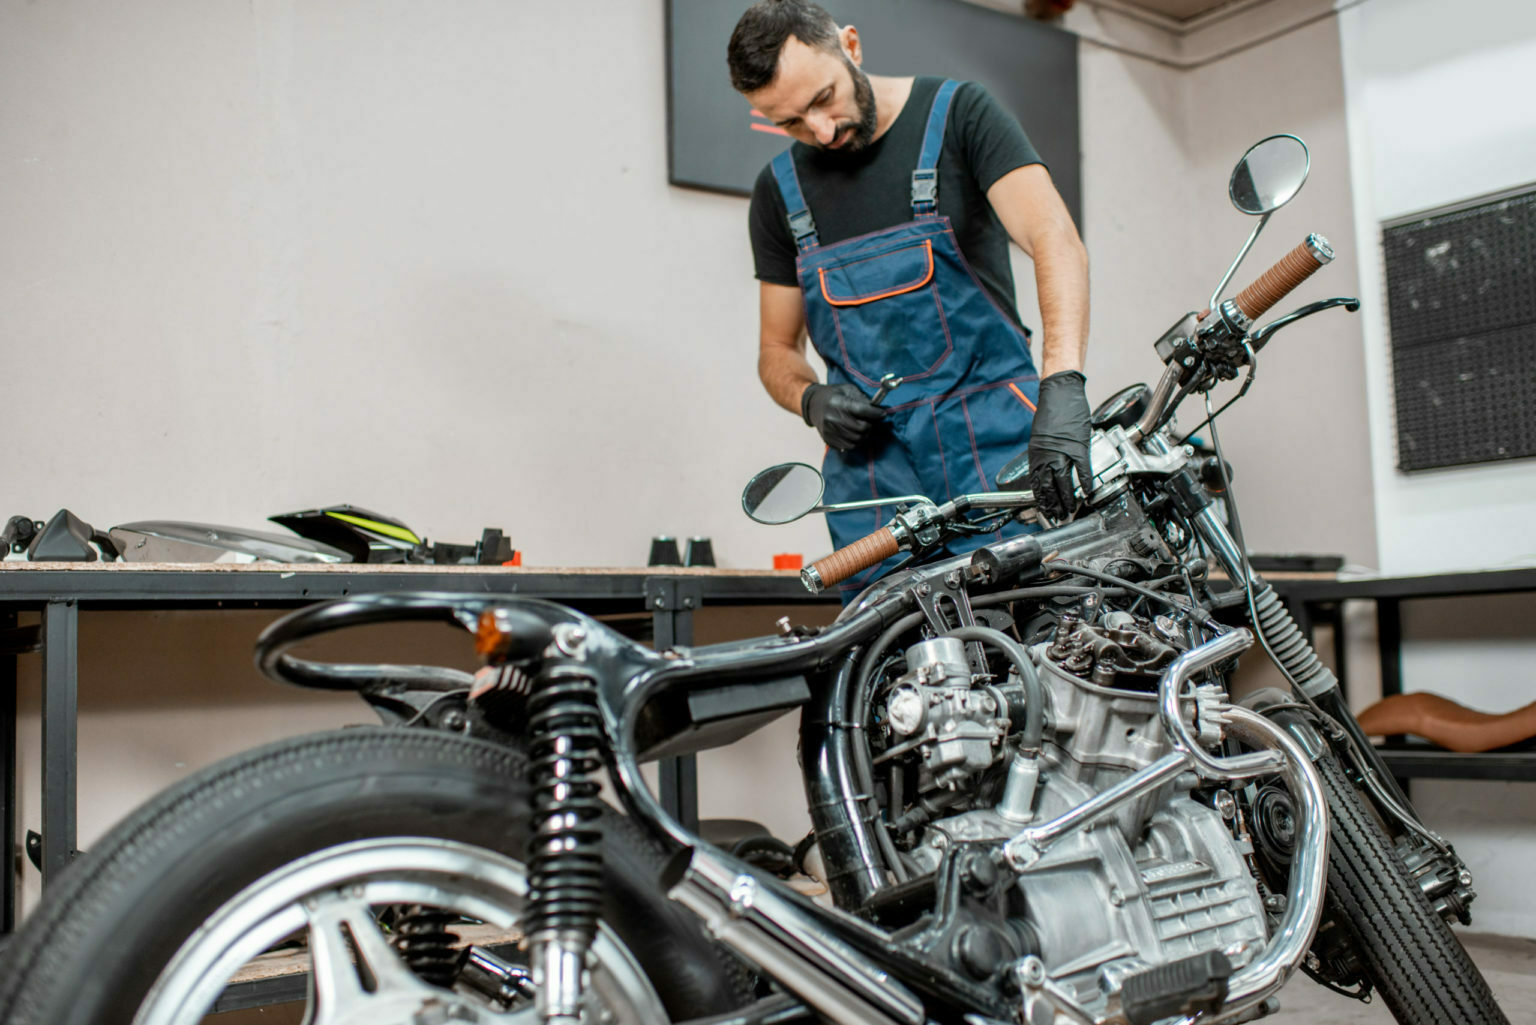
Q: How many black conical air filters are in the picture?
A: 2